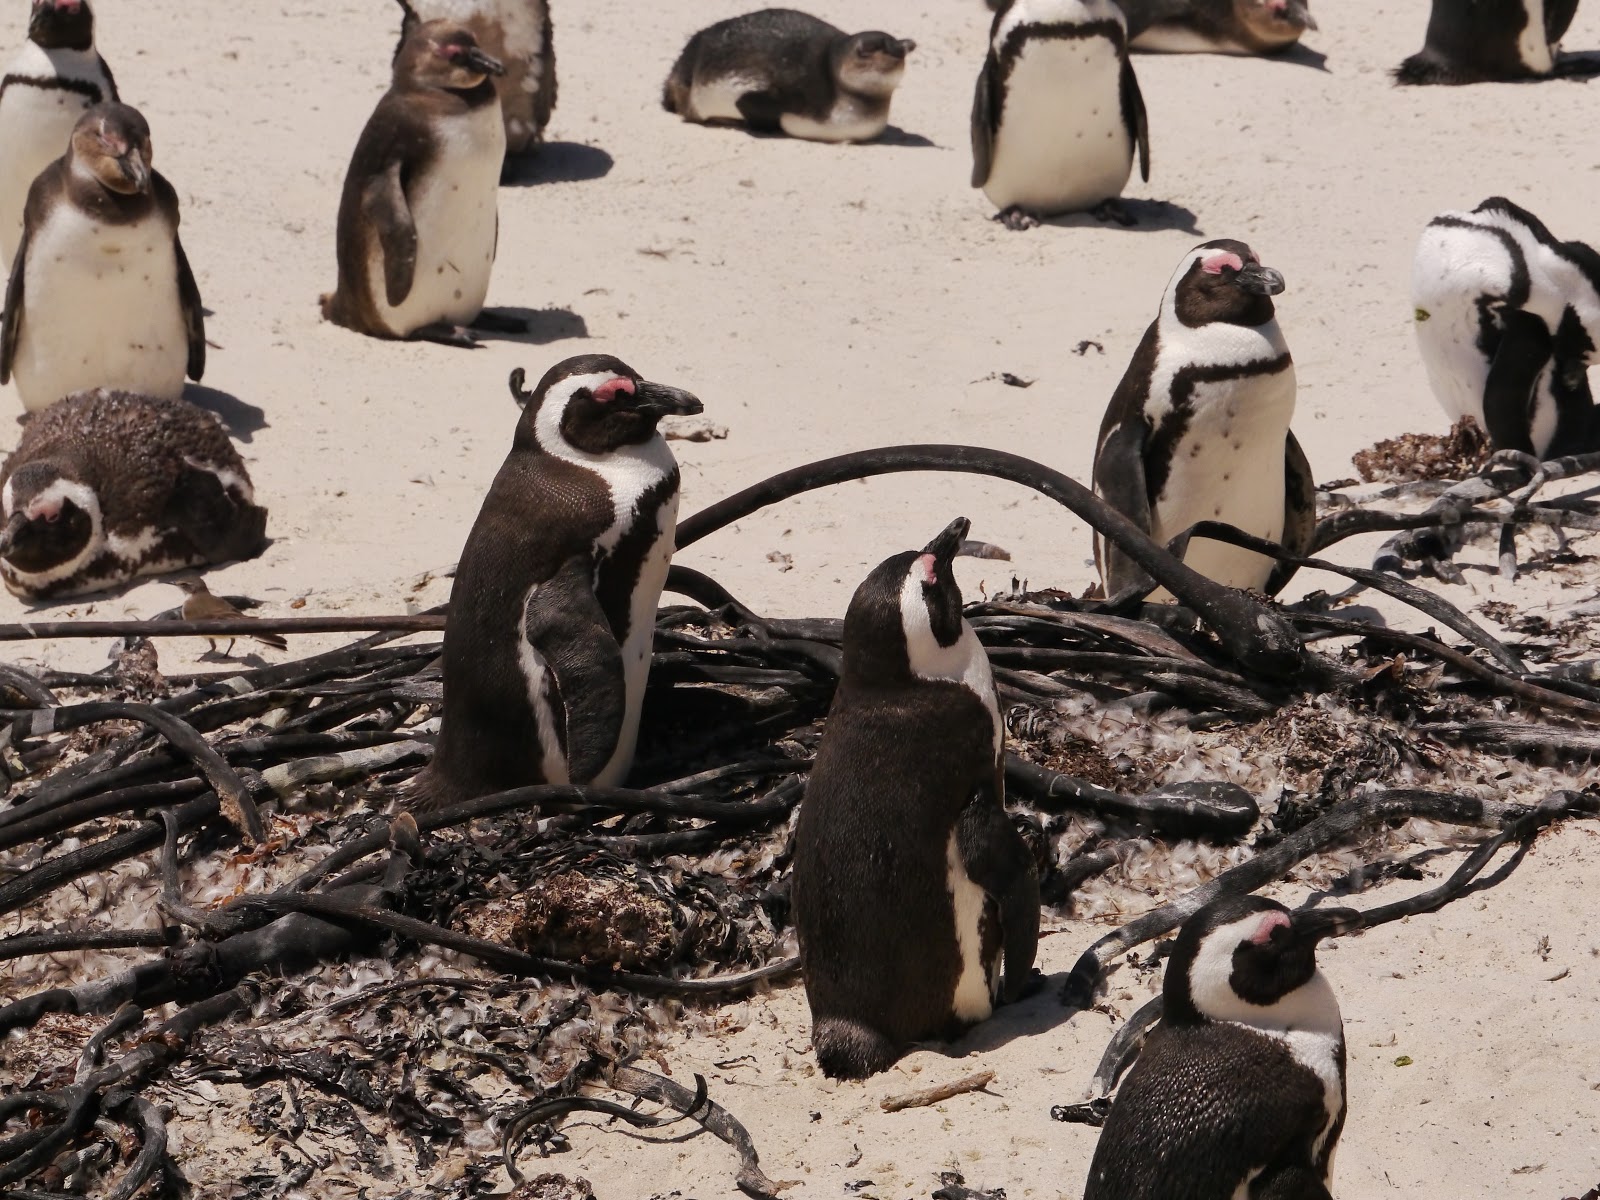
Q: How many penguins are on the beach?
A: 14